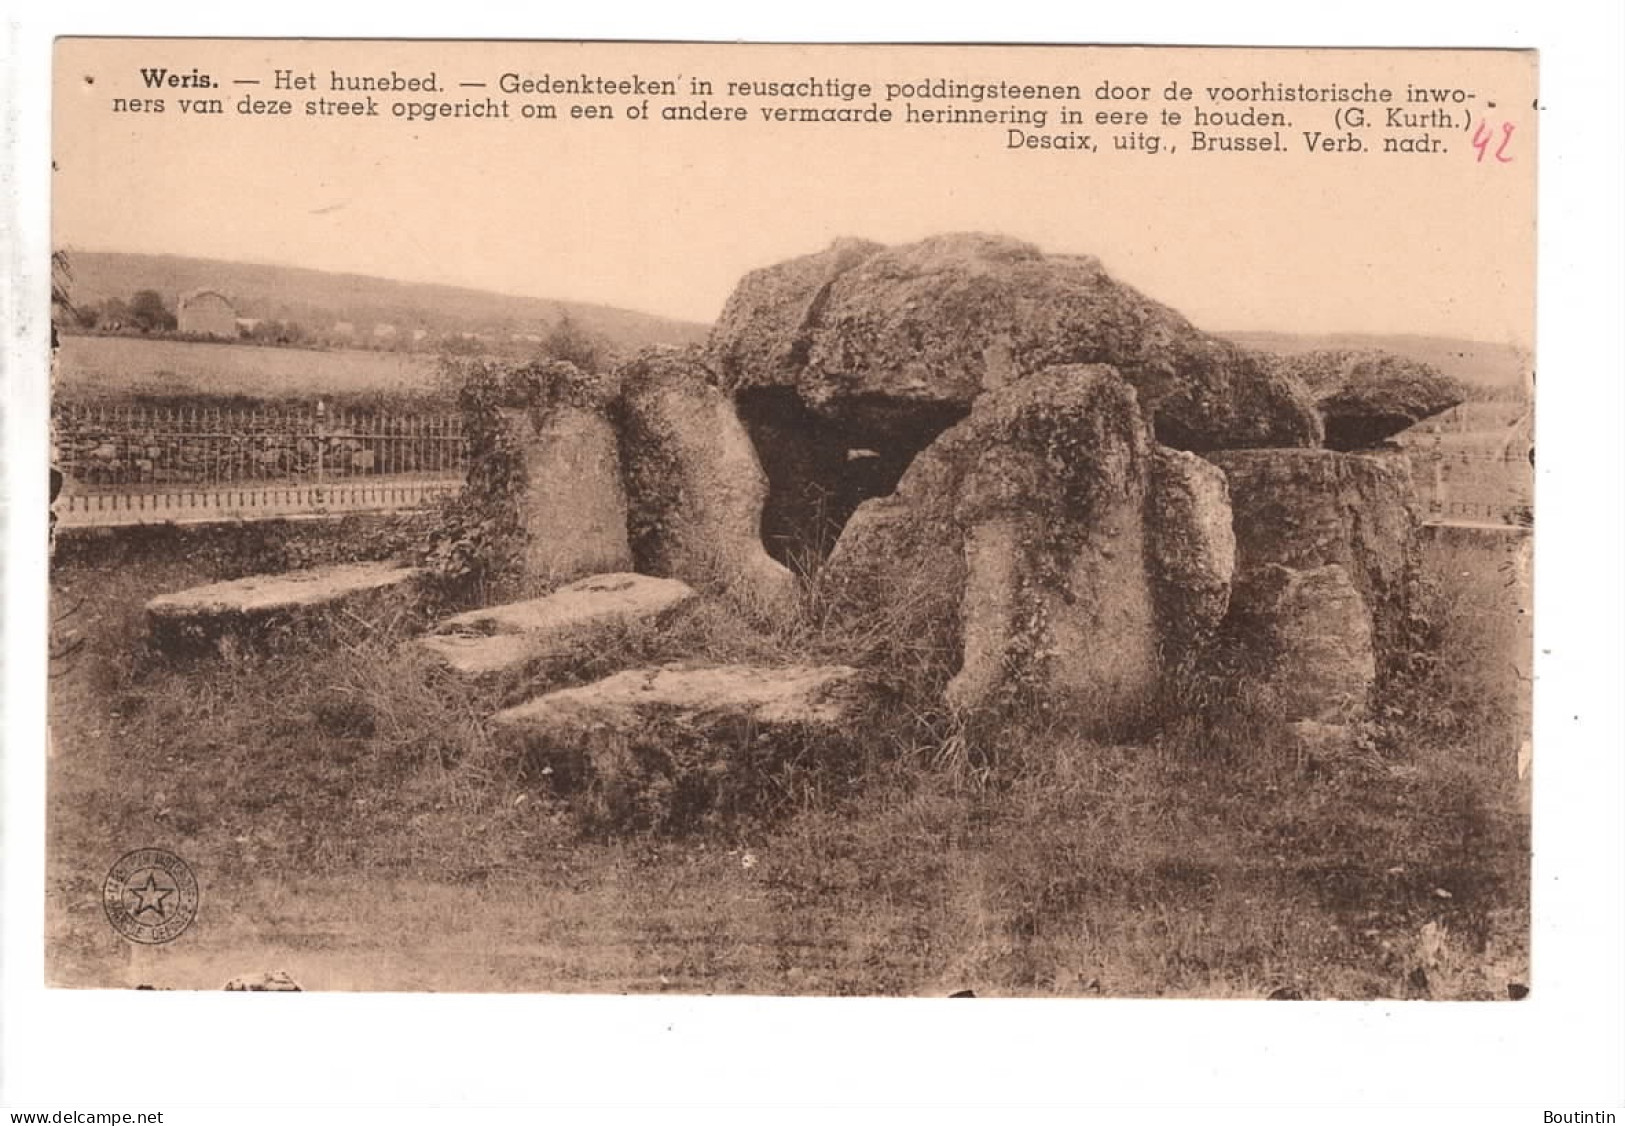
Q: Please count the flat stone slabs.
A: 3